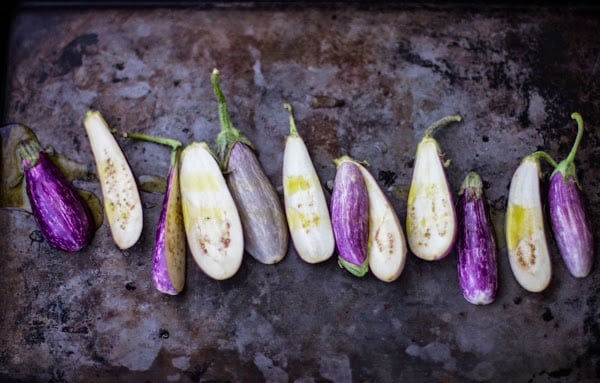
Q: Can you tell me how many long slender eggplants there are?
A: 12